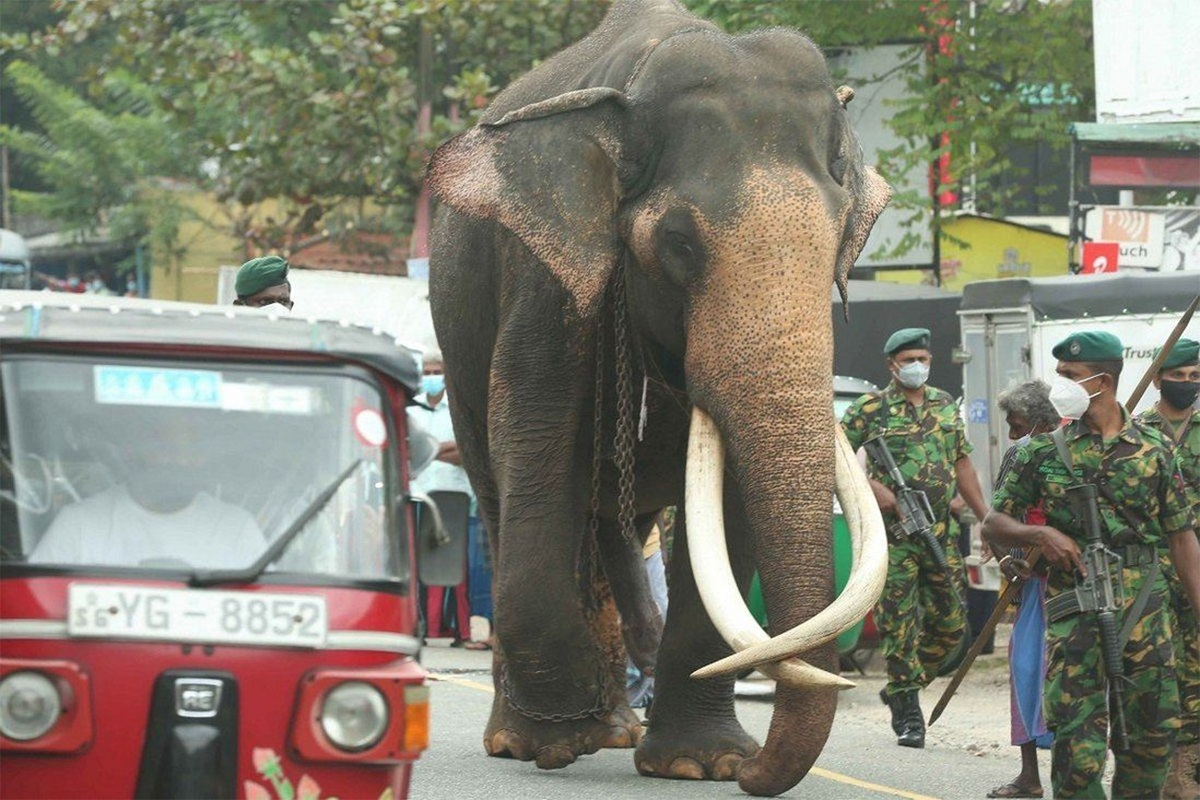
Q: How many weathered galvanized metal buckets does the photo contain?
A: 0